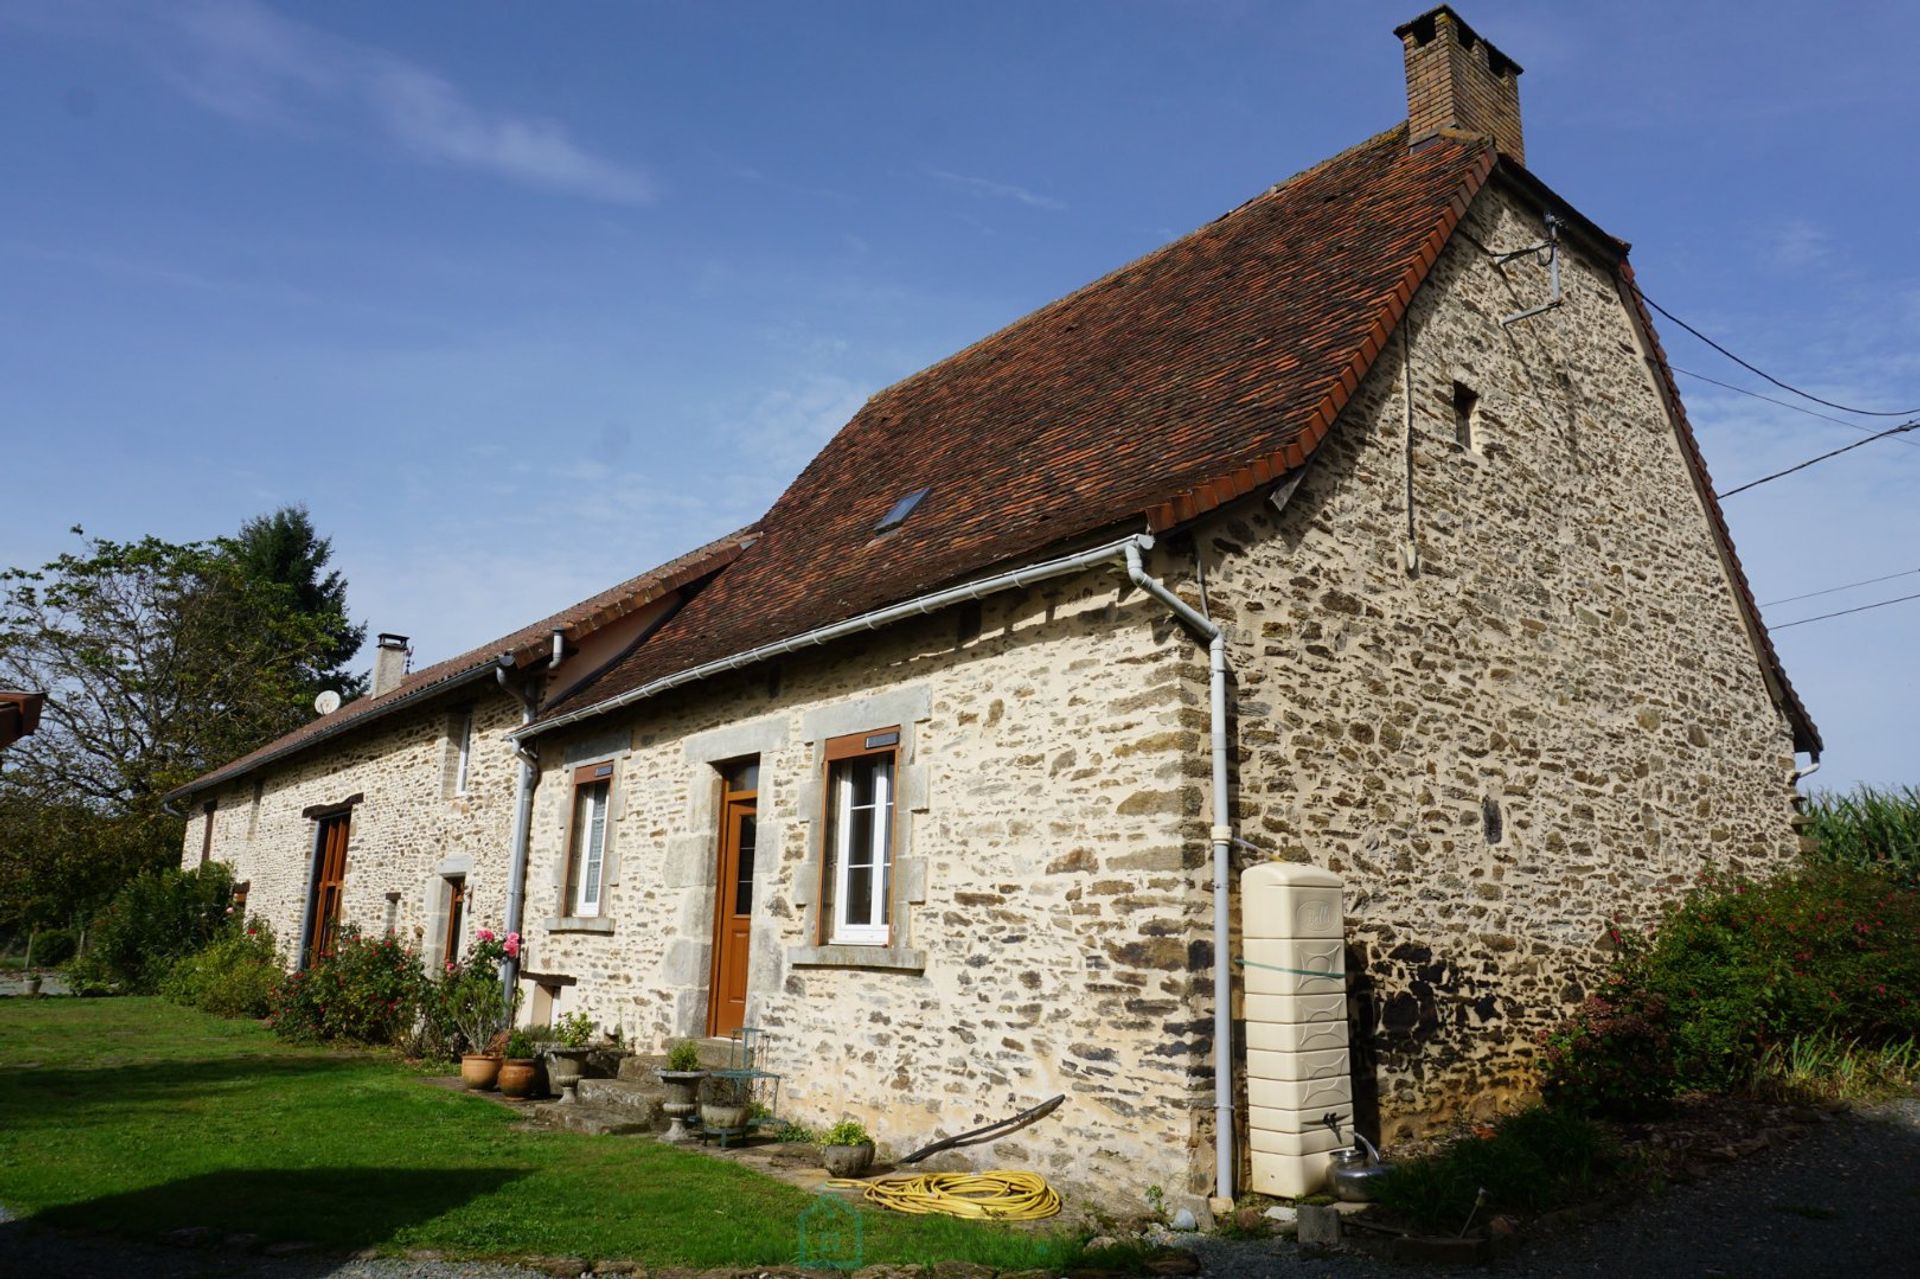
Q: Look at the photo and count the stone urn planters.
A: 2